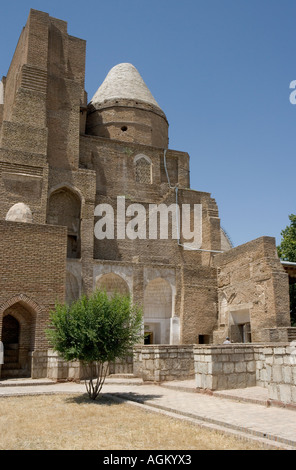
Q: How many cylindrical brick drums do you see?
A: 1